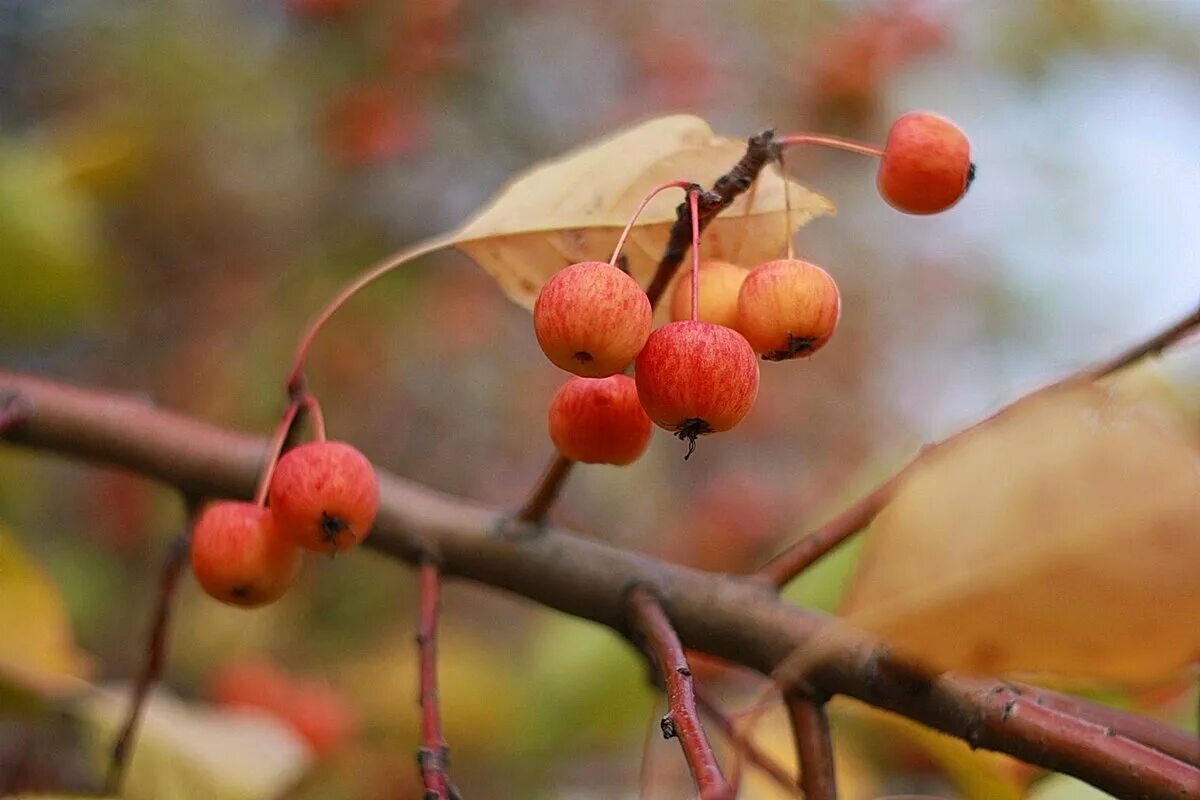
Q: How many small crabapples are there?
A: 8